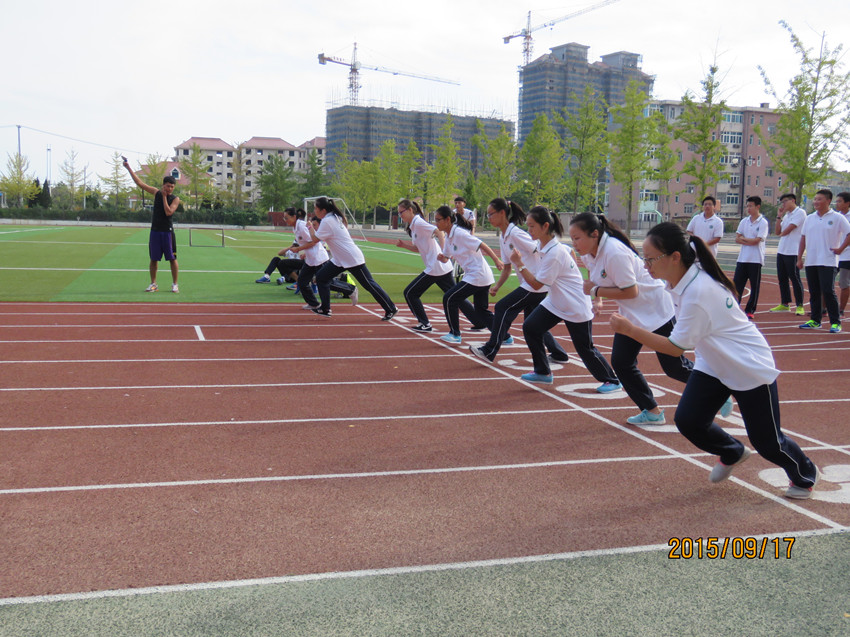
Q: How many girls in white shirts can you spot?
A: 8